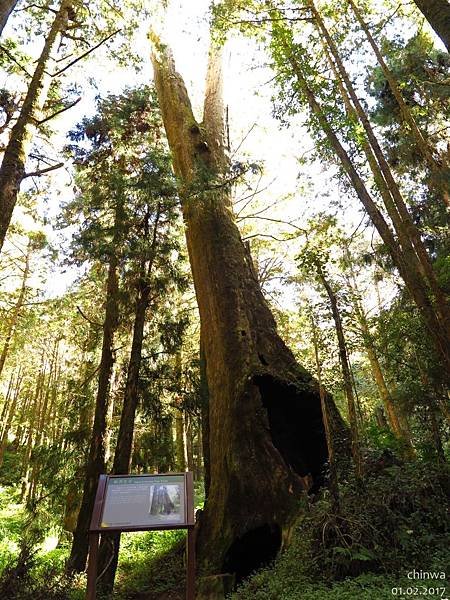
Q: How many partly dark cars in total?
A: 0